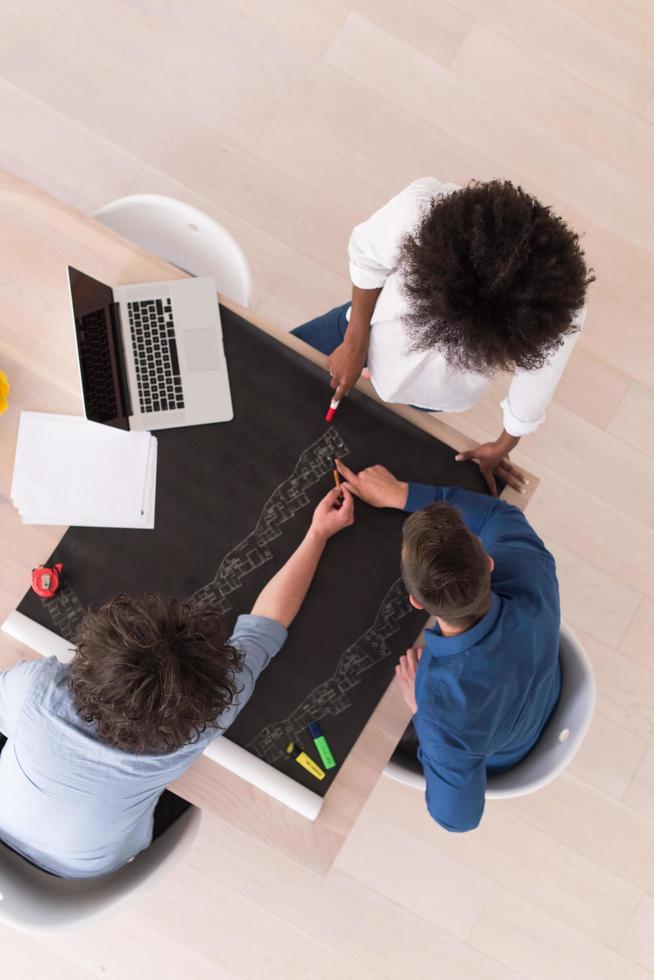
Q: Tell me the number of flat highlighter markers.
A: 2